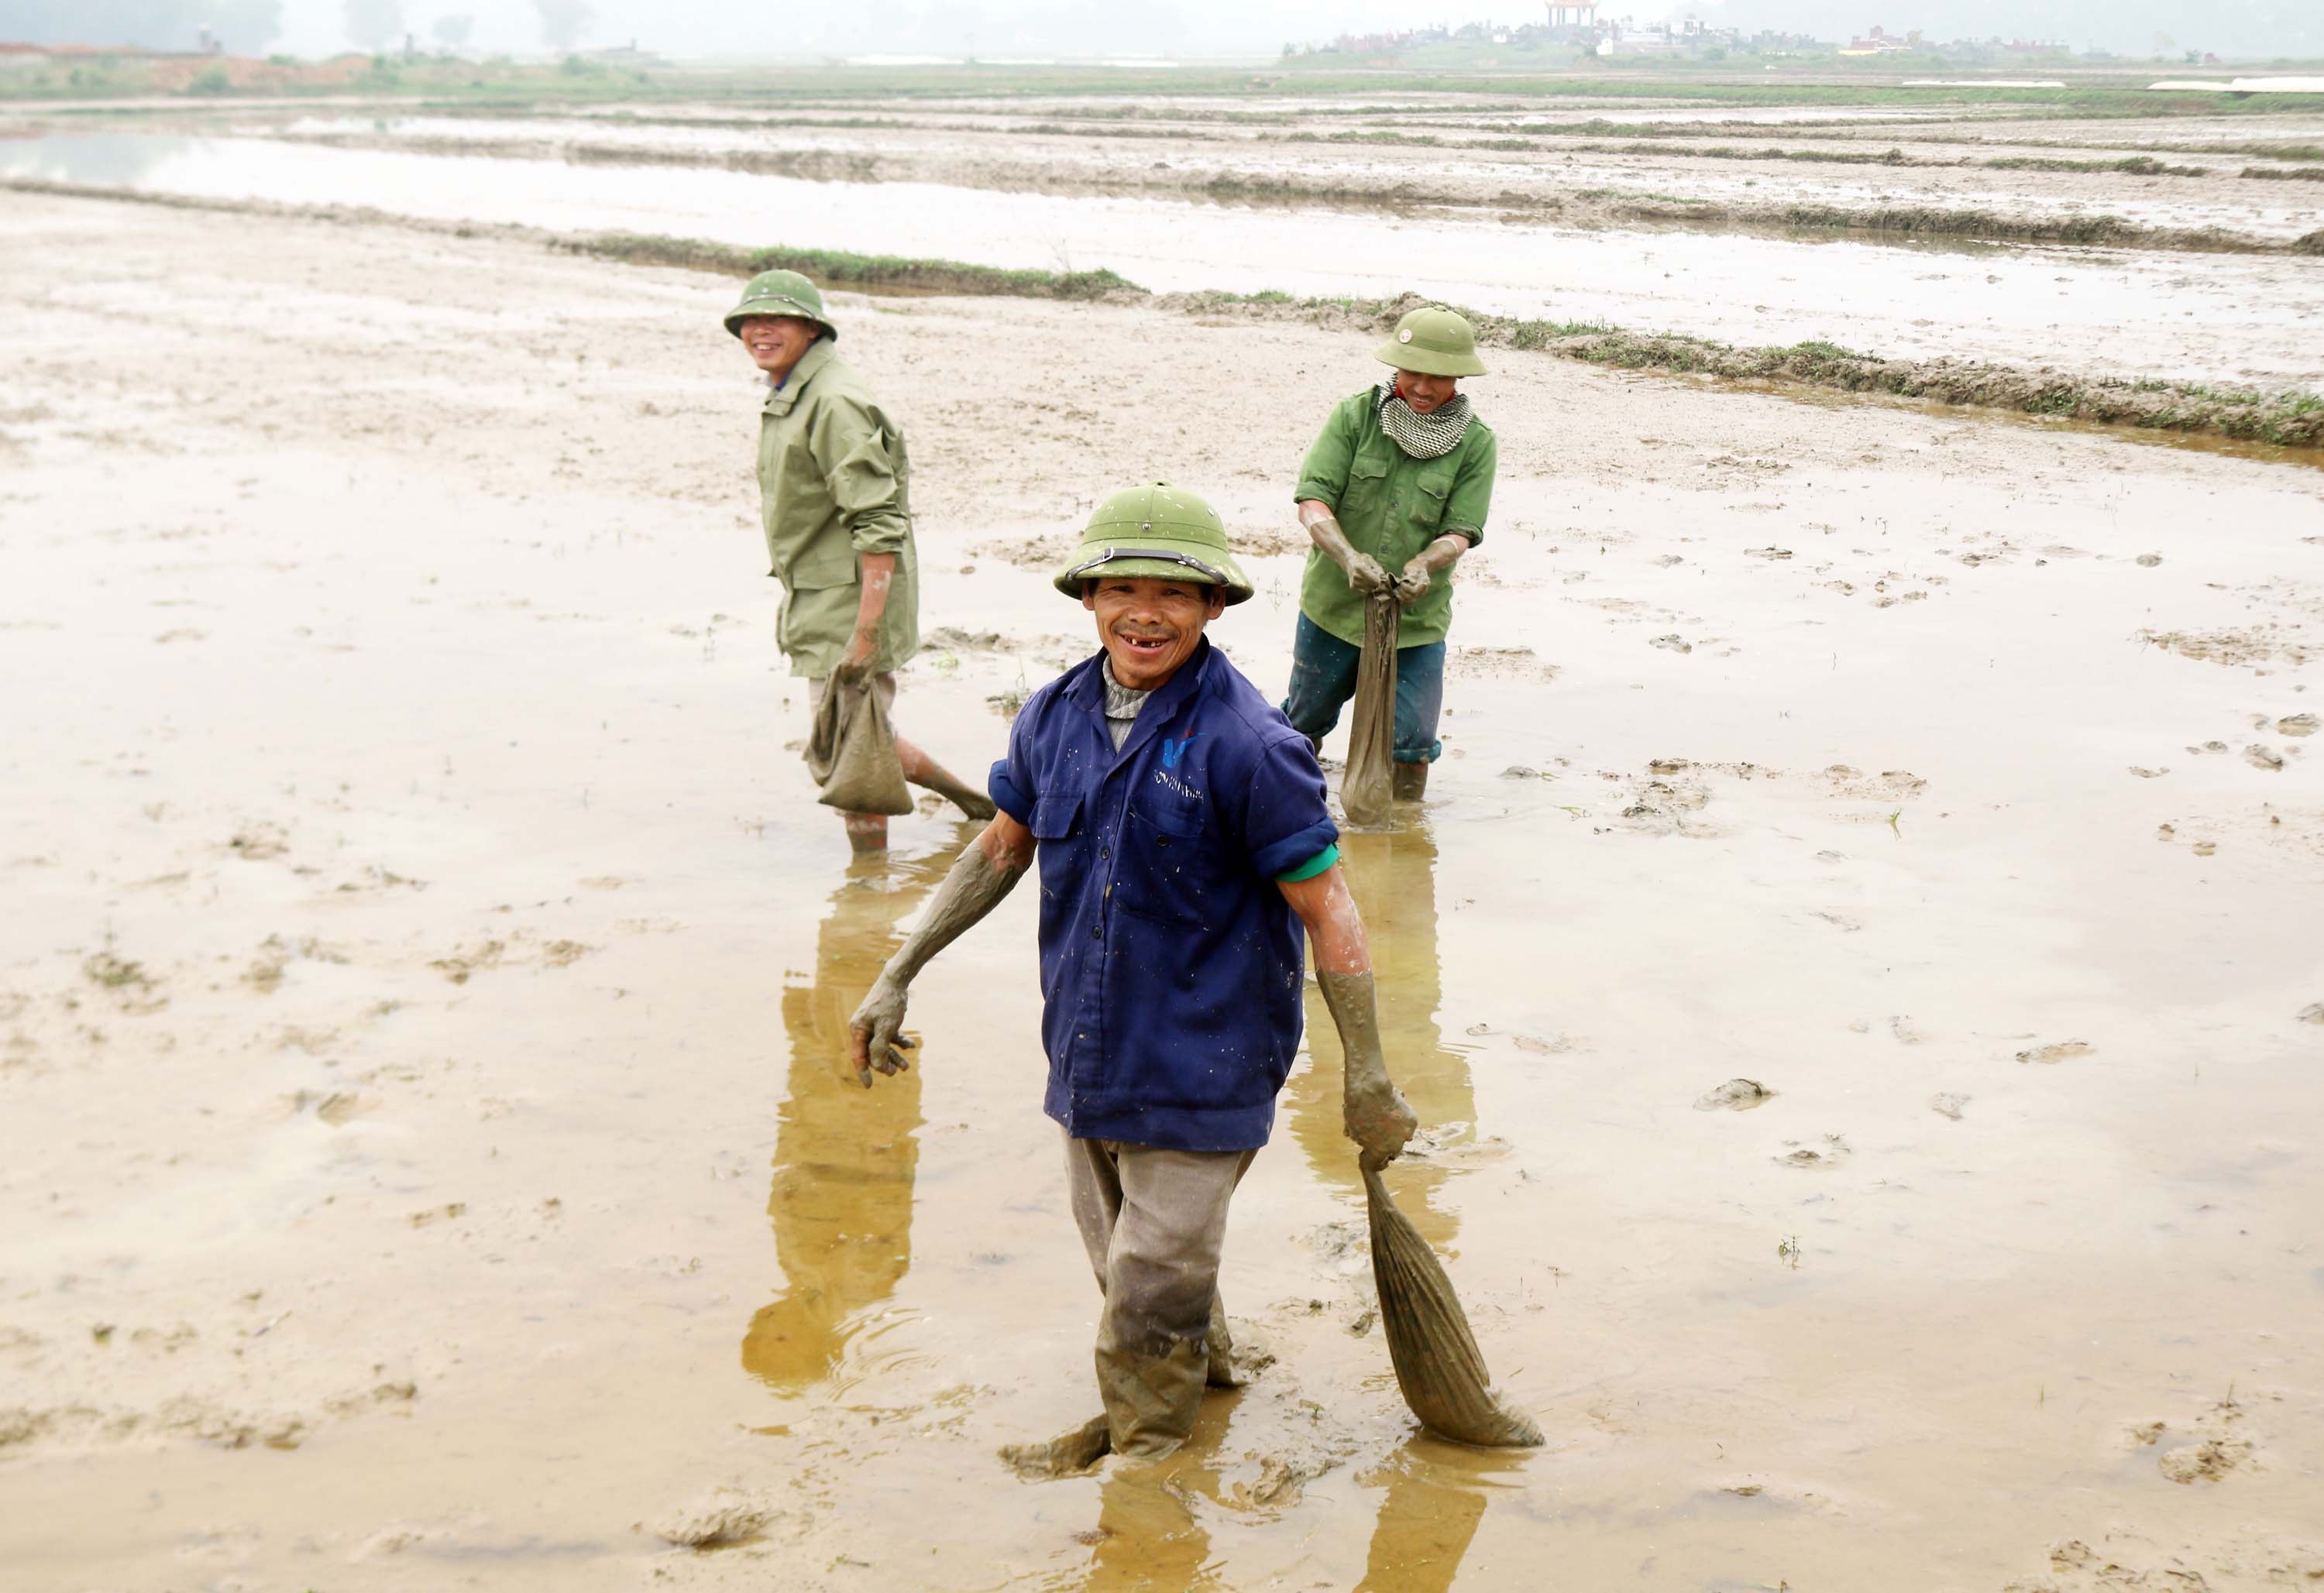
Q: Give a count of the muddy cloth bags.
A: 3